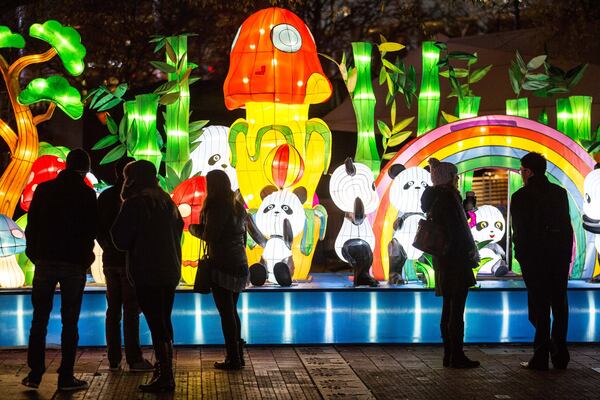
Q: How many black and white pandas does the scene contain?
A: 6